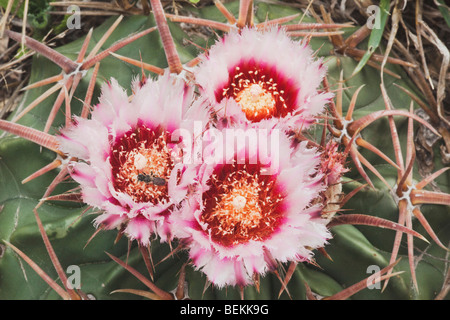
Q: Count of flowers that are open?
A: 3